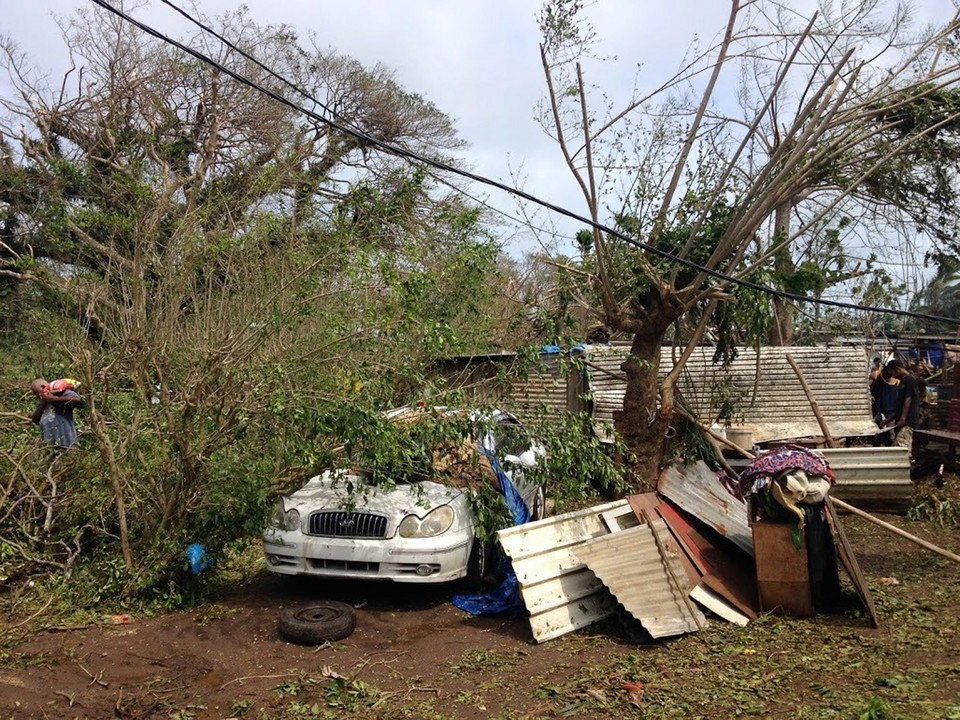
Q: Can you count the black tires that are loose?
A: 1